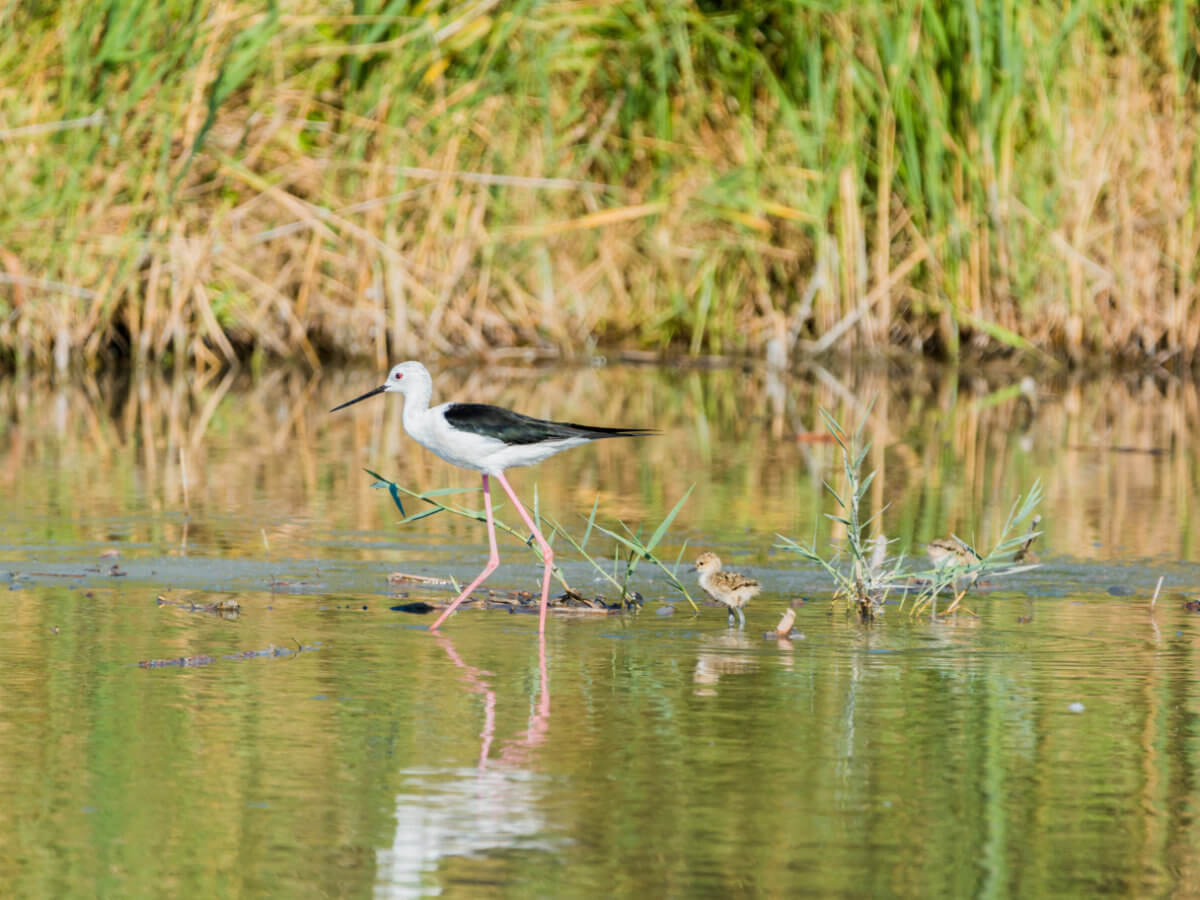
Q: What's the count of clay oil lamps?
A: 0